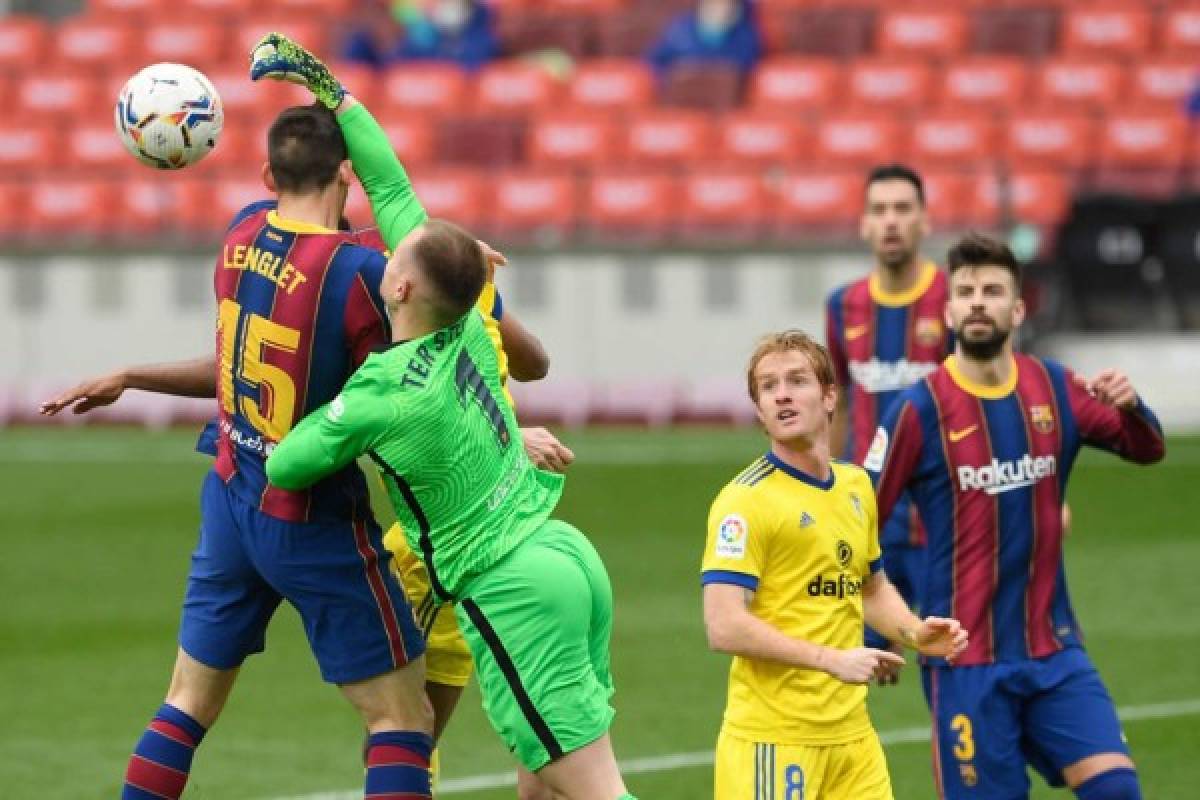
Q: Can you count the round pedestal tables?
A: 0